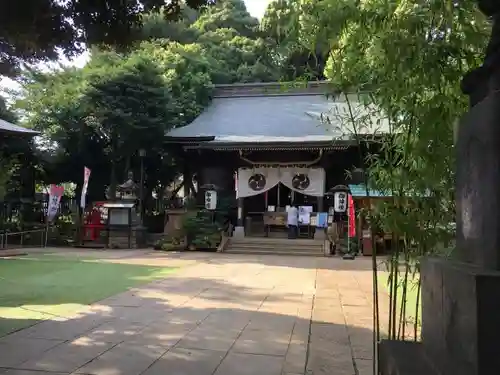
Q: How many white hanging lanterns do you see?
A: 2